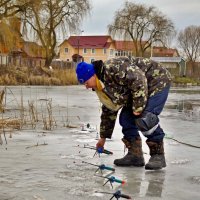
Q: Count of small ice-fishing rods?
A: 4